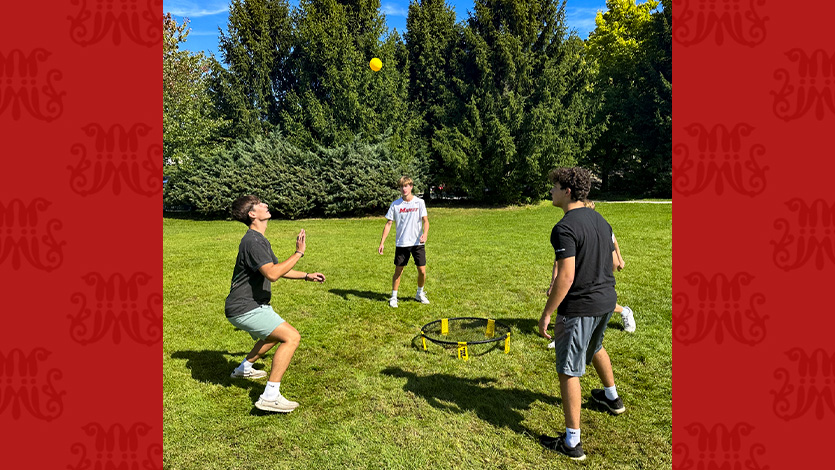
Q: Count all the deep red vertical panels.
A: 2